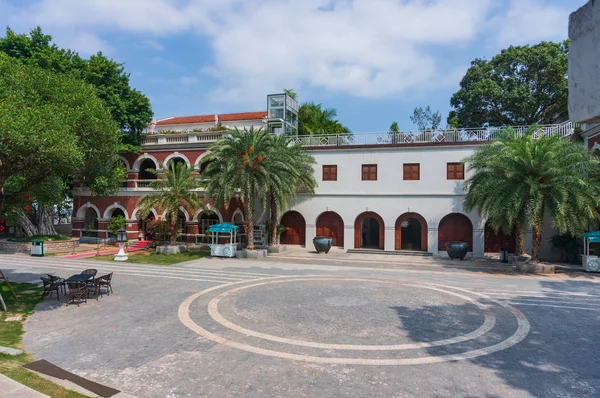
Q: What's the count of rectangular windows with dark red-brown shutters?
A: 4